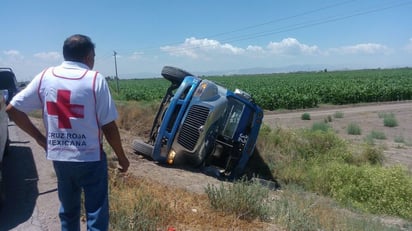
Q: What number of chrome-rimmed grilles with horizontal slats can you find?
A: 1